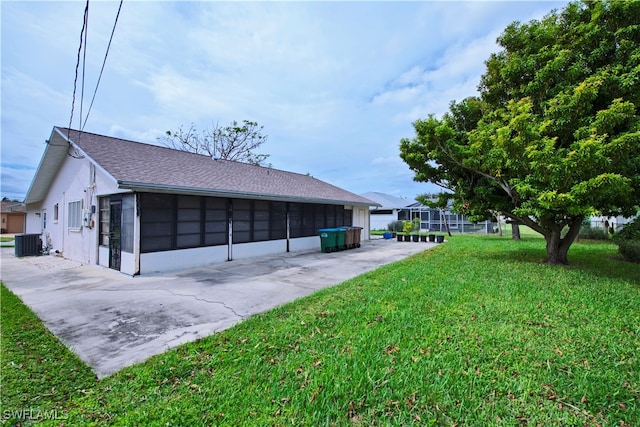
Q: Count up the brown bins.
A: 2